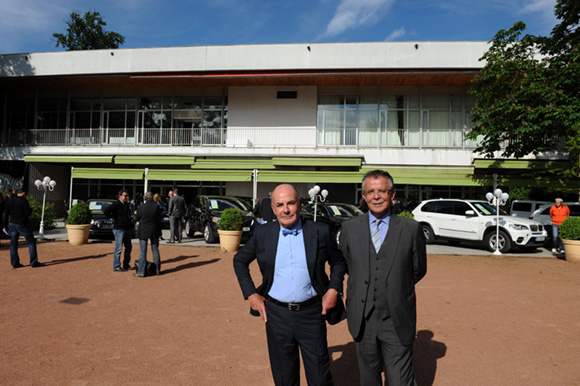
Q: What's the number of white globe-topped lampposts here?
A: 3